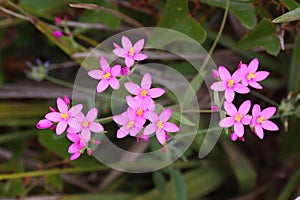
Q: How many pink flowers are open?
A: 13